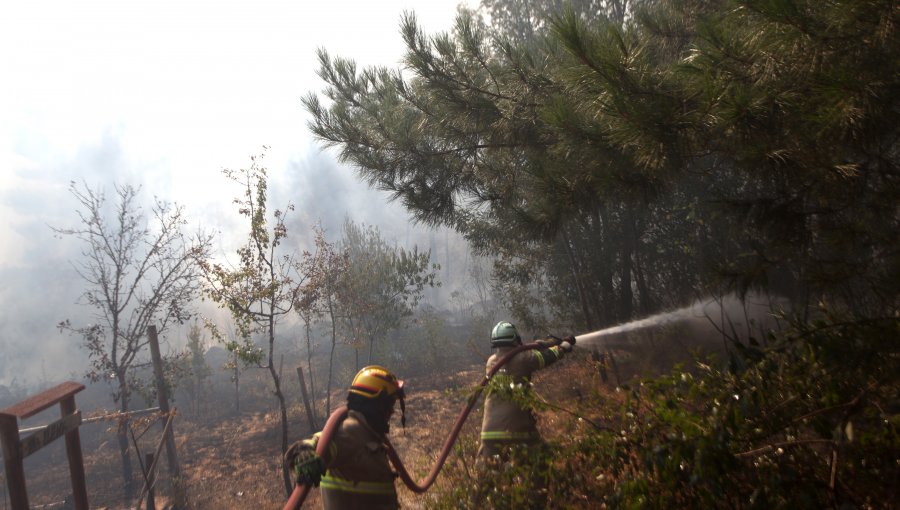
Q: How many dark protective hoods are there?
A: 1